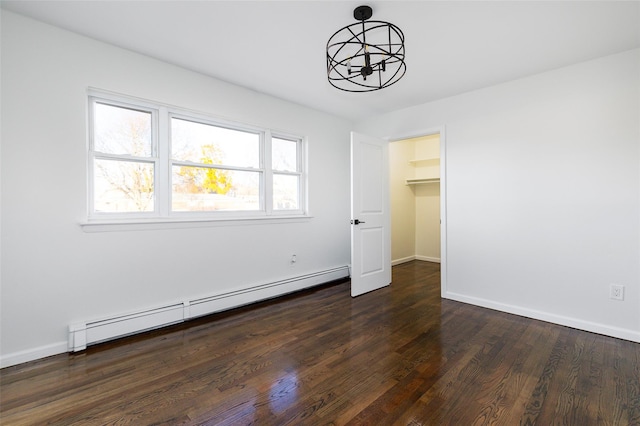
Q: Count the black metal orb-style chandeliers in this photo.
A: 1